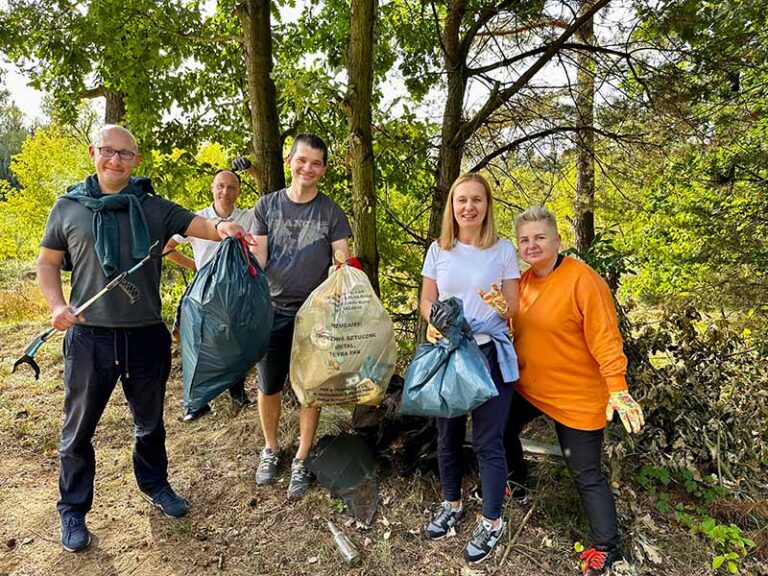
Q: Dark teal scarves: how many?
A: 1